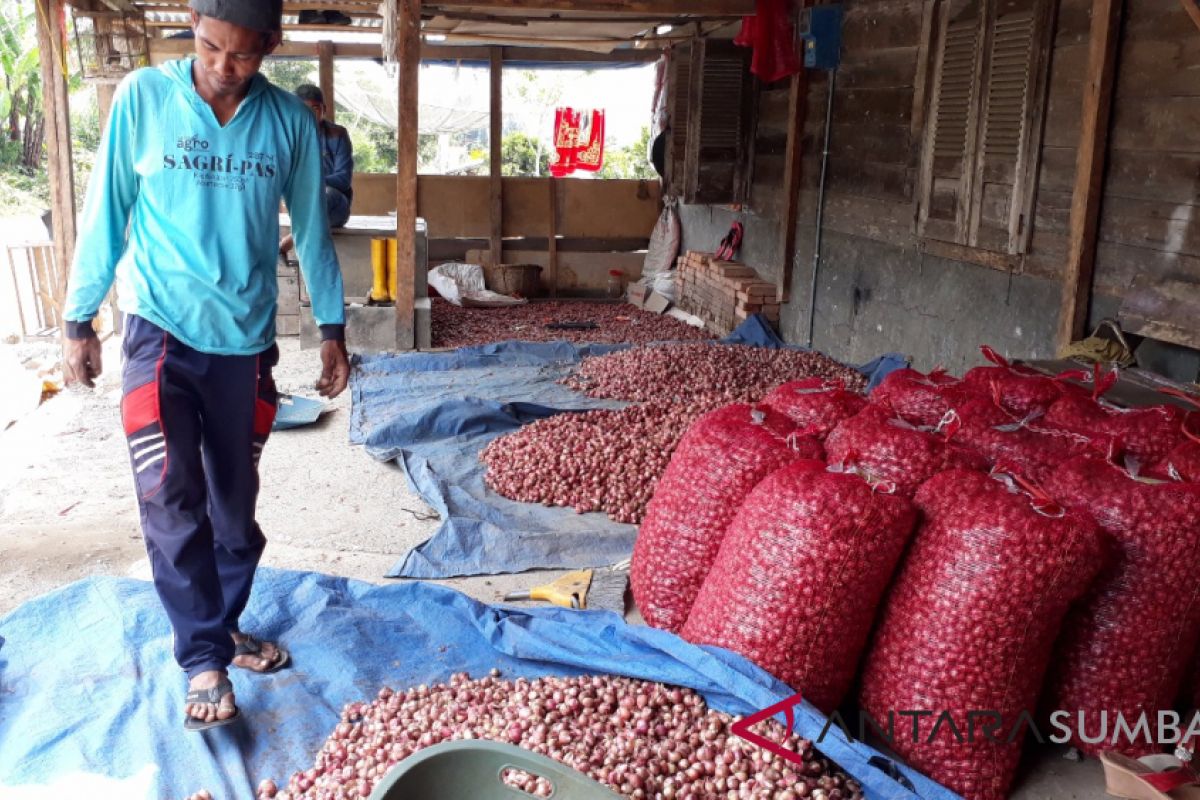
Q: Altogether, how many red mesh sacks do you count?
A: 11